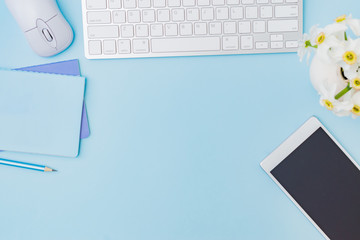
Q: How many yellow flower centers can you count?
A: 6